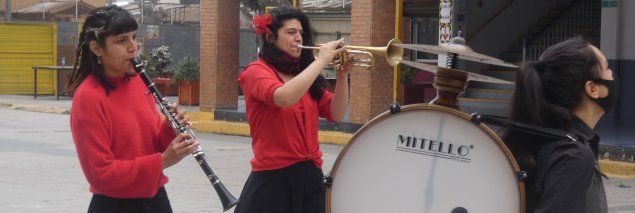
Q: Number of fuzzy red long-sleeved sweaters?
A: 1